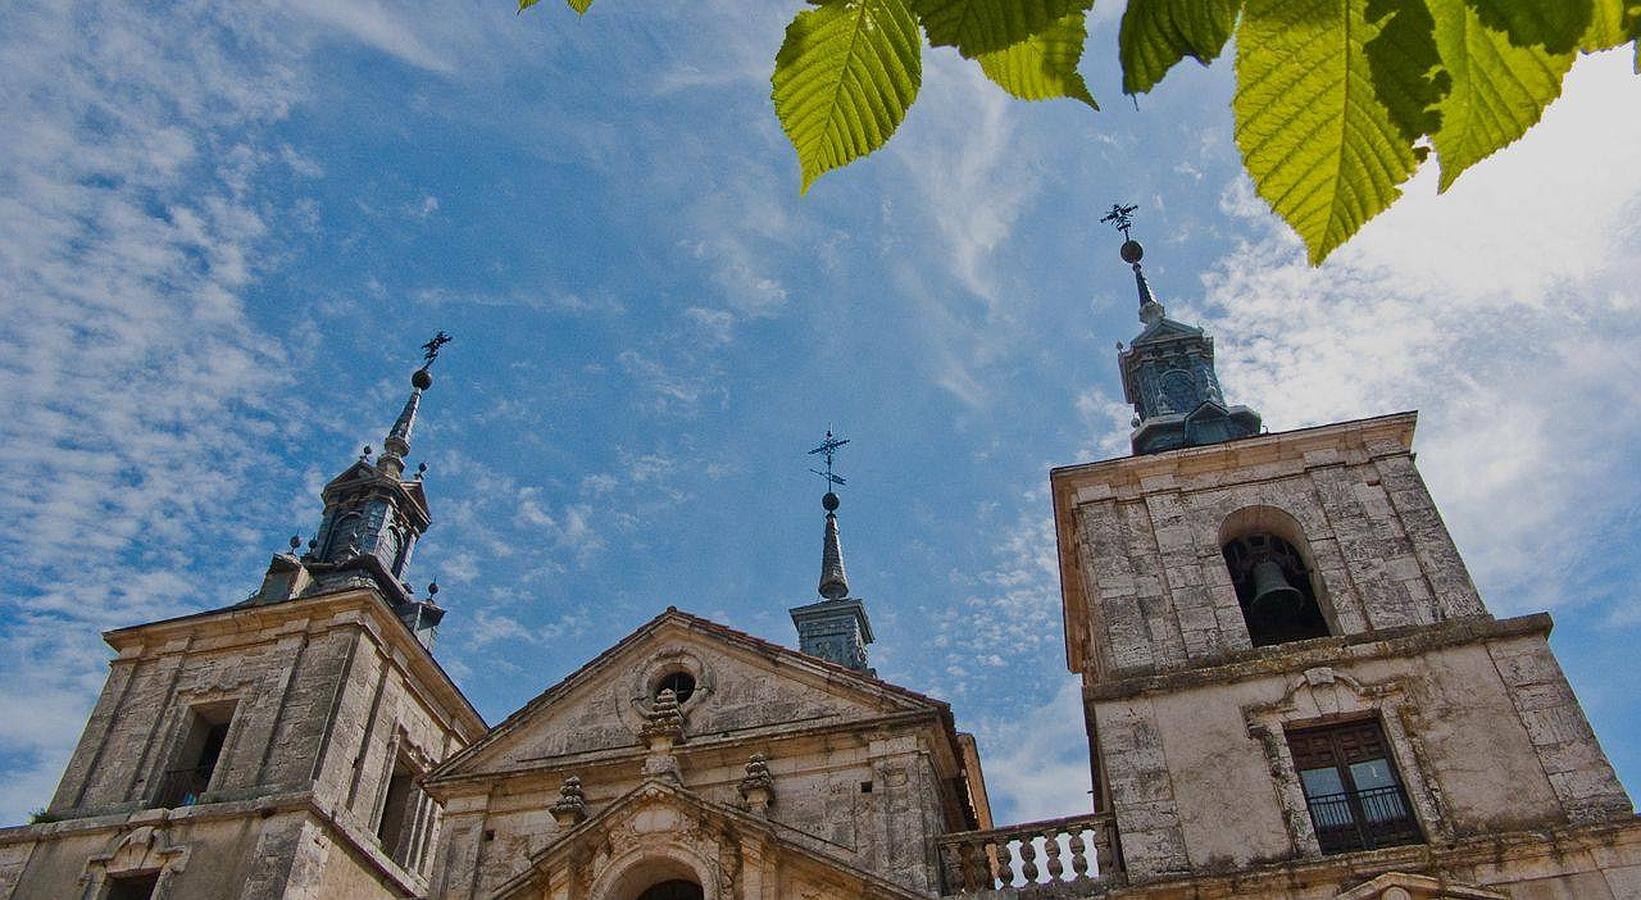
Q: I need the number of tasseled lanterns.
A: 0